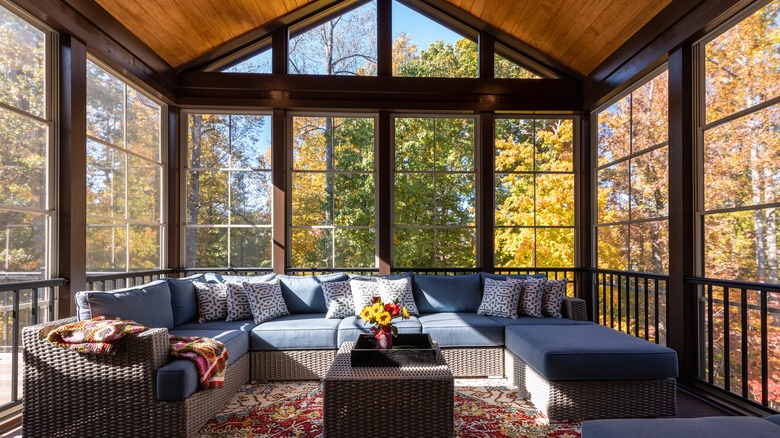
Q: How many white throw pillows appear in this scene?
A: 9